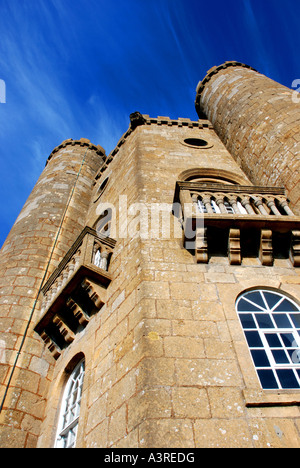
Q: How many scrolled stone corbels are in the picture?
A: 8